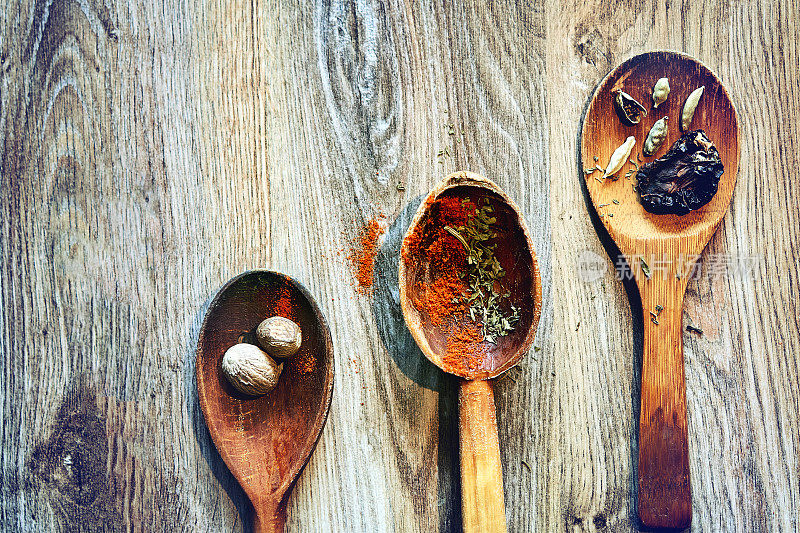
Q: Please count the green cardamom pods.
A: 5